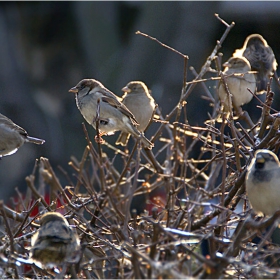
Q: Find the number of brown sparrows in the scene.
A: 7